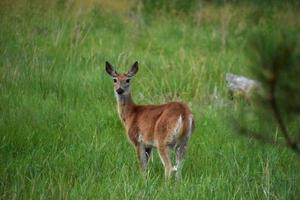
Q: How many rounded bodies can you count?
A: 1